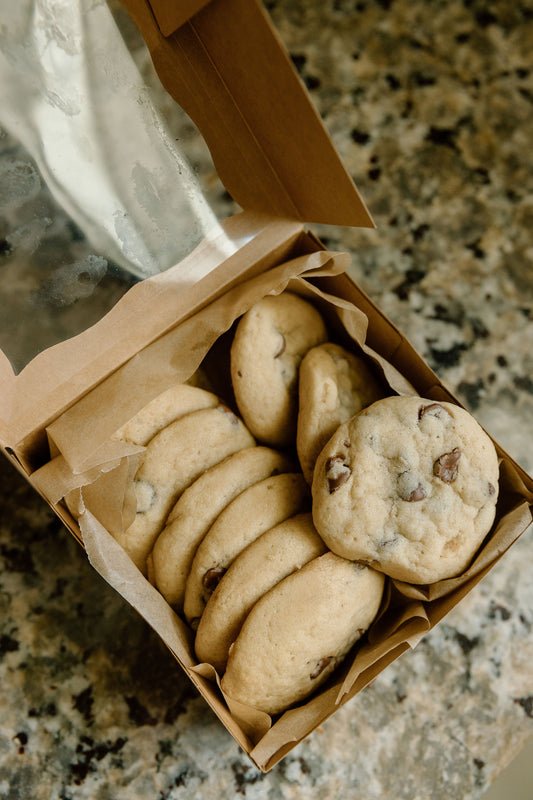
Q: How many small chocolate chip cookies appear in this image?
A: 9